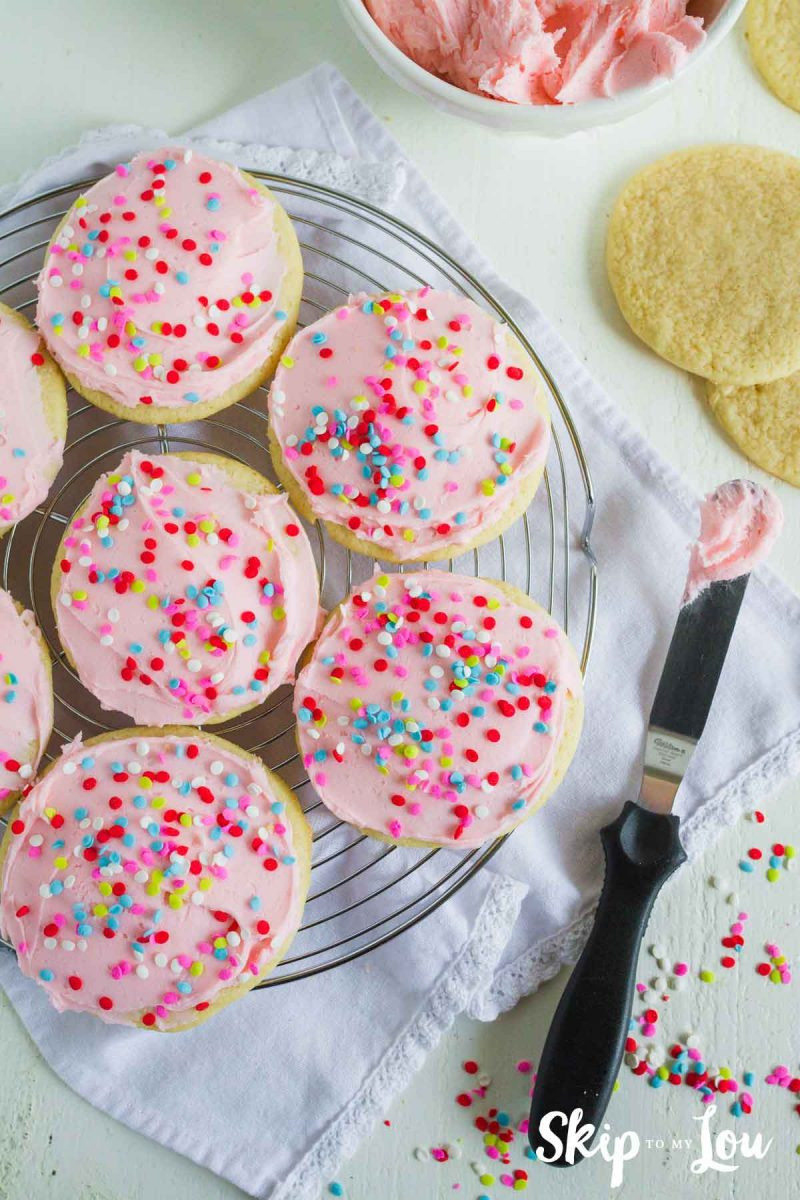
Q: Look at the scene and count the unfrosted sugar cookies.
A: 3